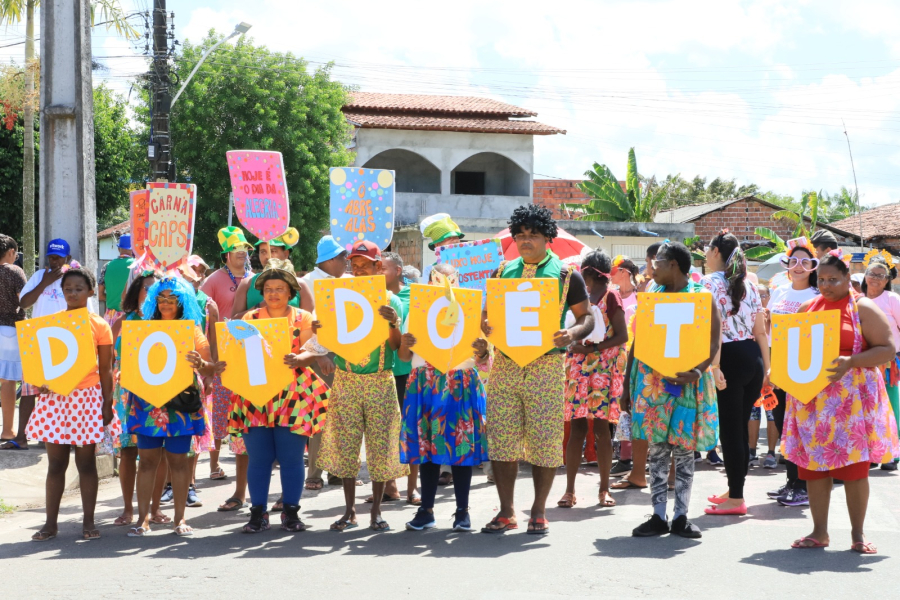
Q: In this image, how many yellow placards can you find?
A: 8